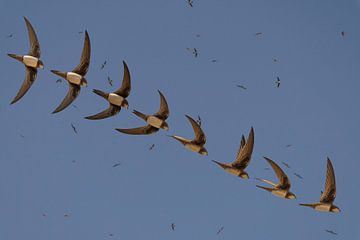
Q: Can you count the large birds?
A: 8